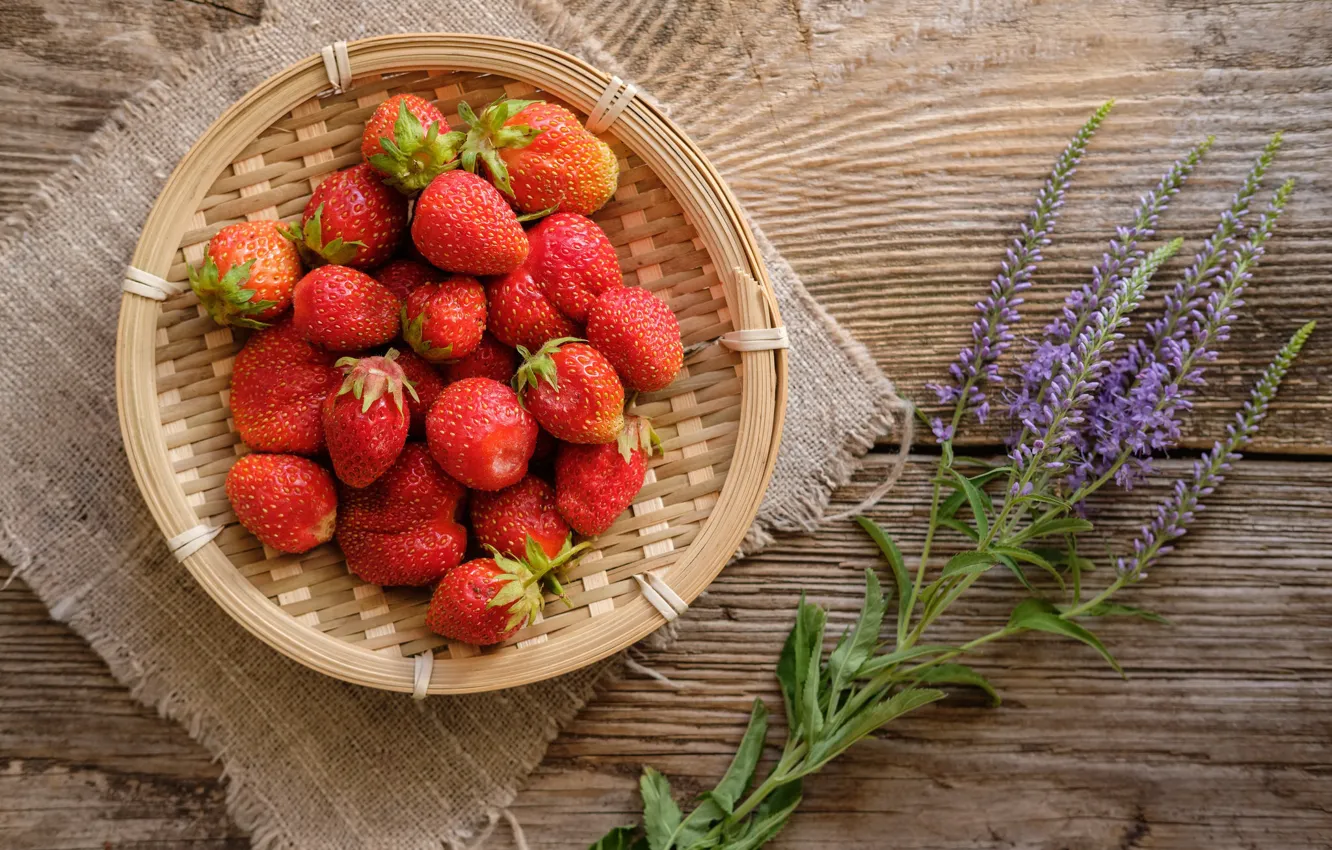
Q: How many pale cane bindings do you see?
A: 7